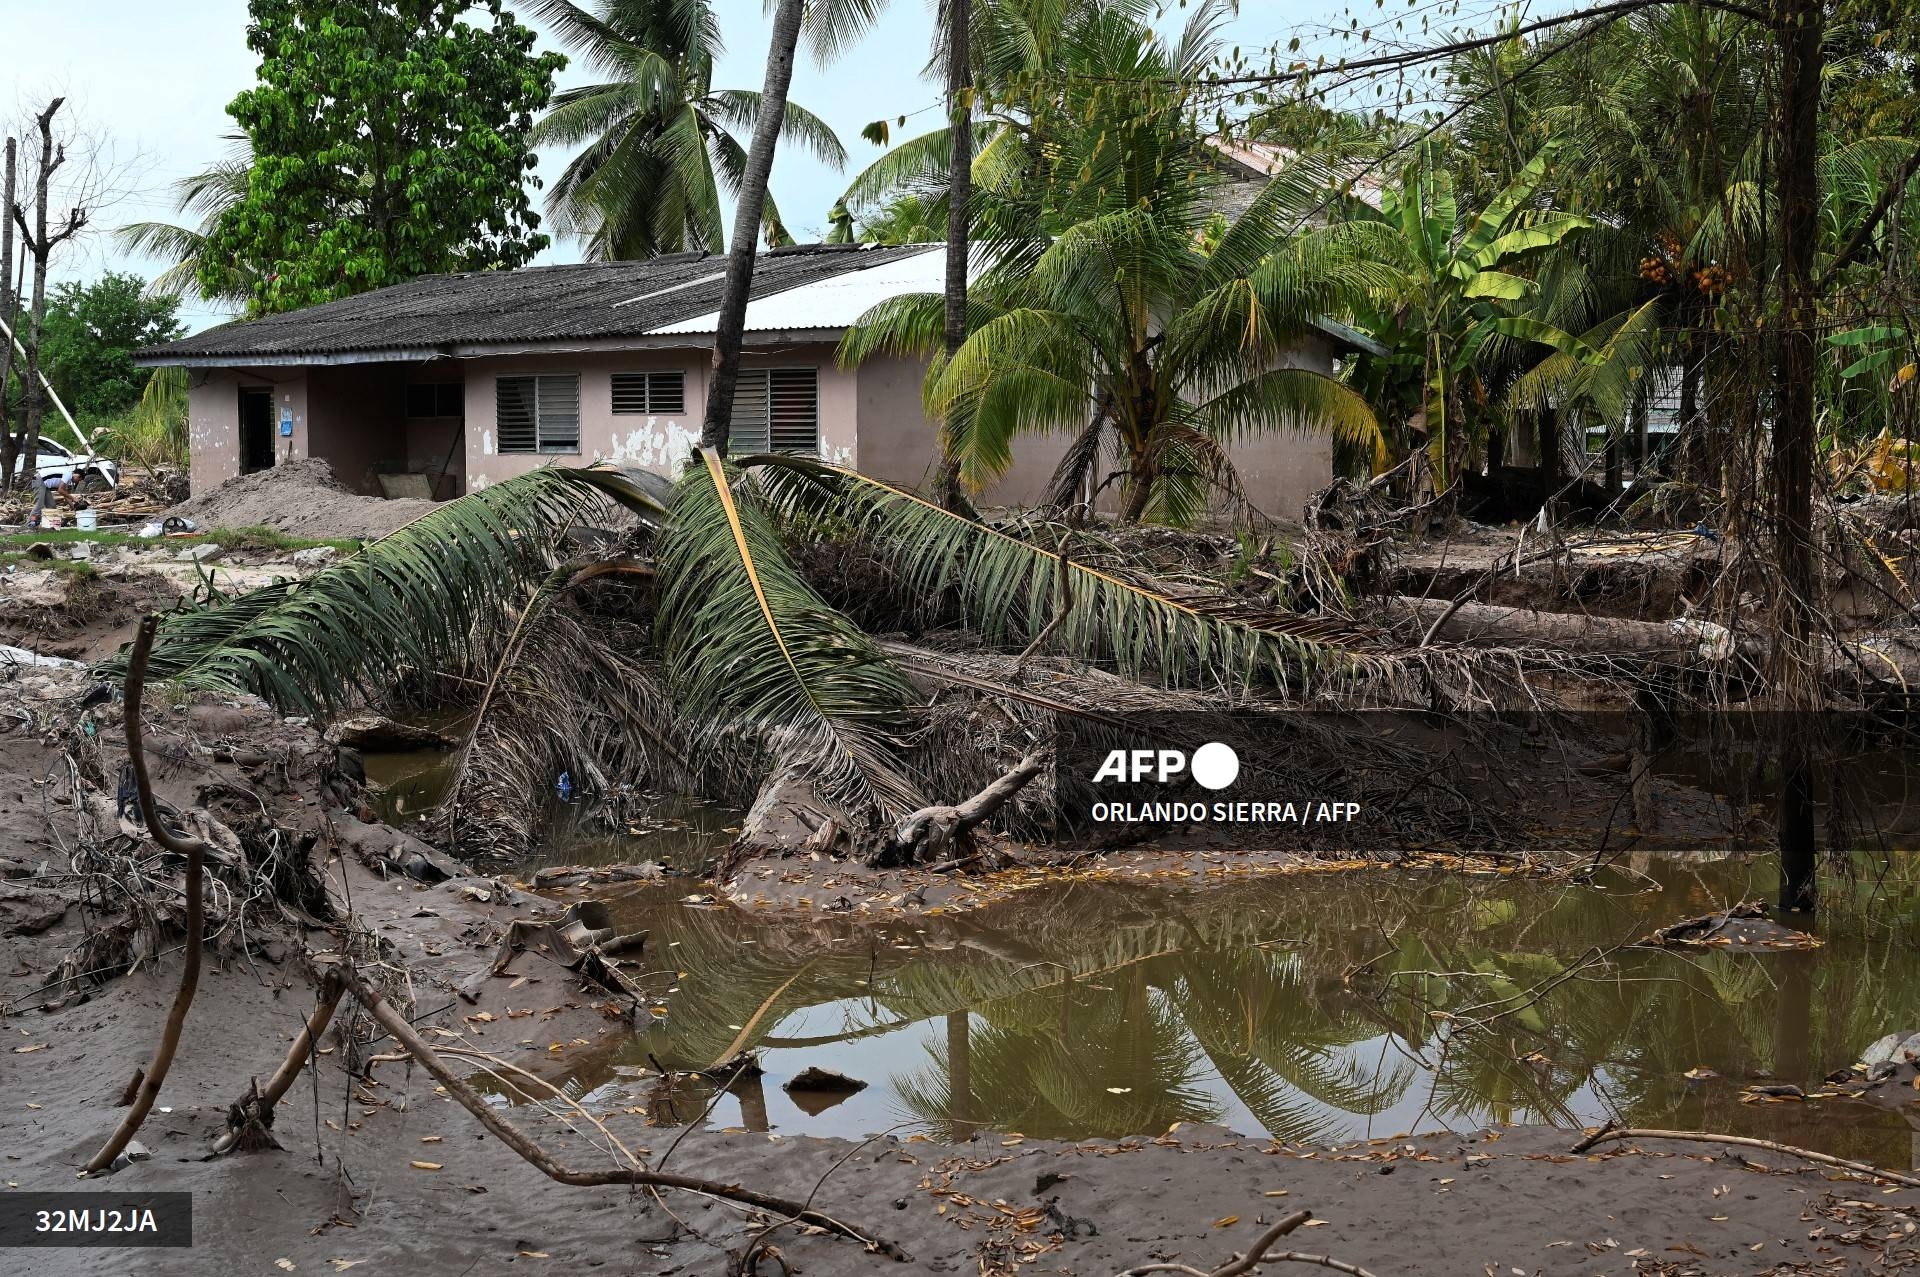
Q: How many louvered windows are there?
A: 3